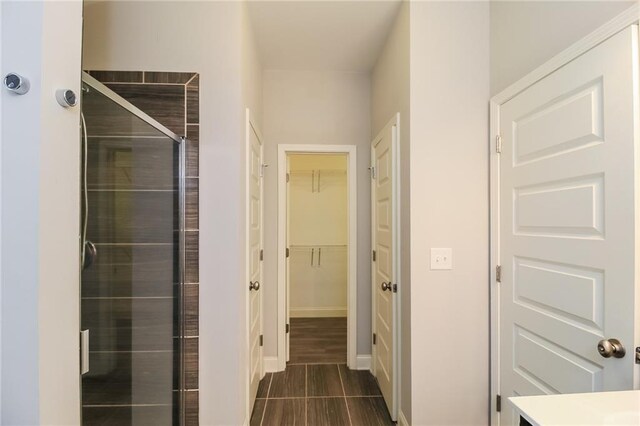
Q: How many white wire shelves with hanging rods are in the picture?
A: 2